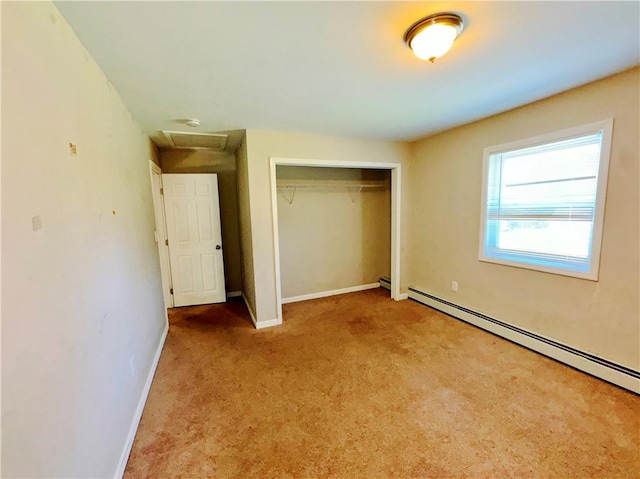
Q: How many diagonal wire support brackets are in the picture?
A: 2